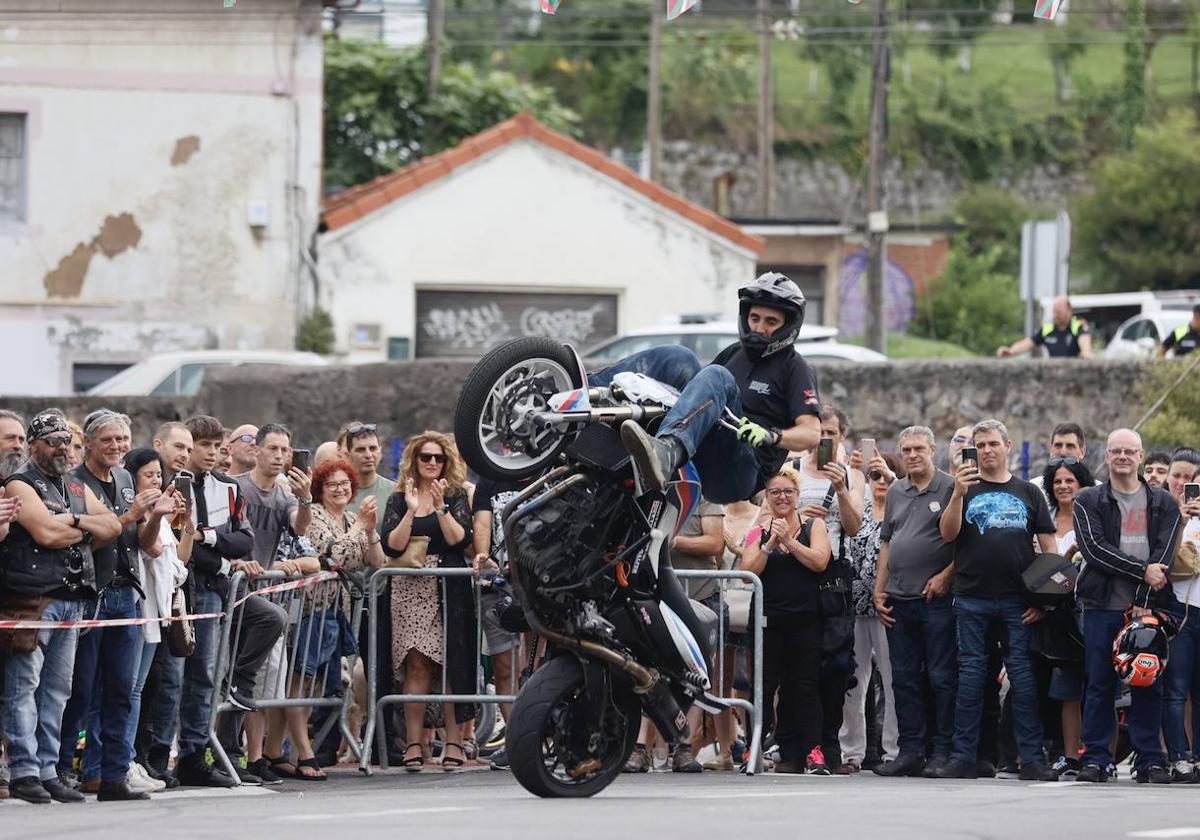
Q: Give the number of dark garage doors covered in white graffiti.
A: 1